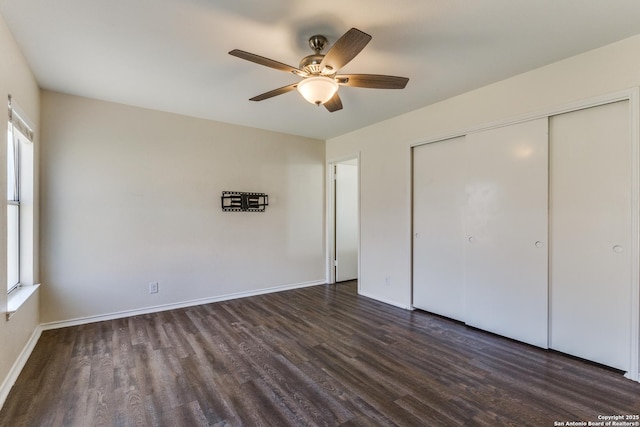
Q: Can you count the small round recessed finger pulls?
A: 4